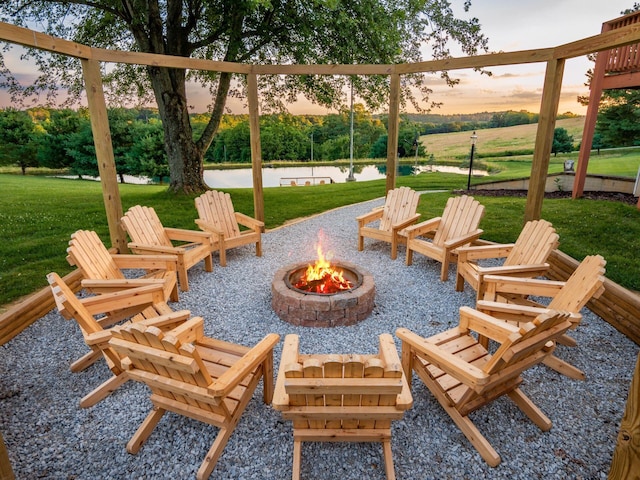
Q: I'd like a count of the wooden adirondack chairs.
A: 11